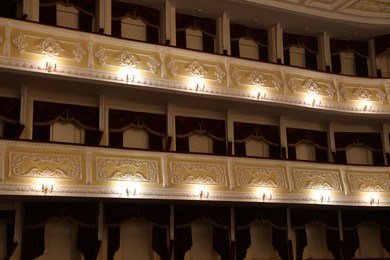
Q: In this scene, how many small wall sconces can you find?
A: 12